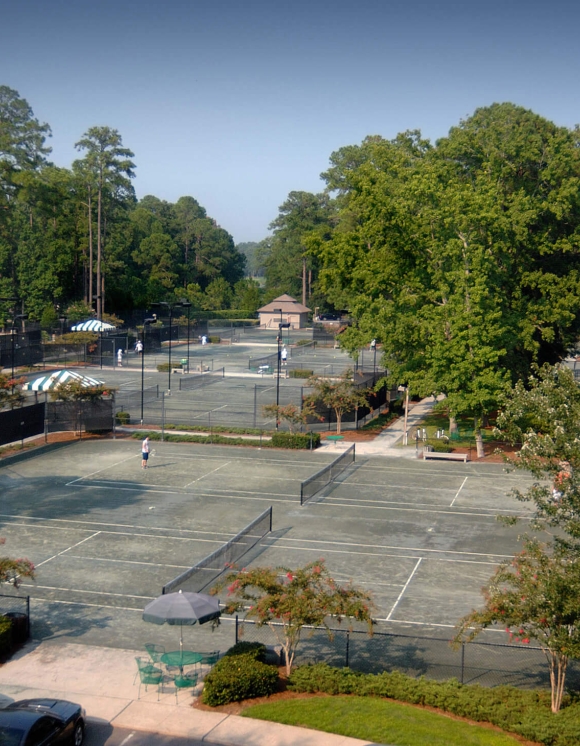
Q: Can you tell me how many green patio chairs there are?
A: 5